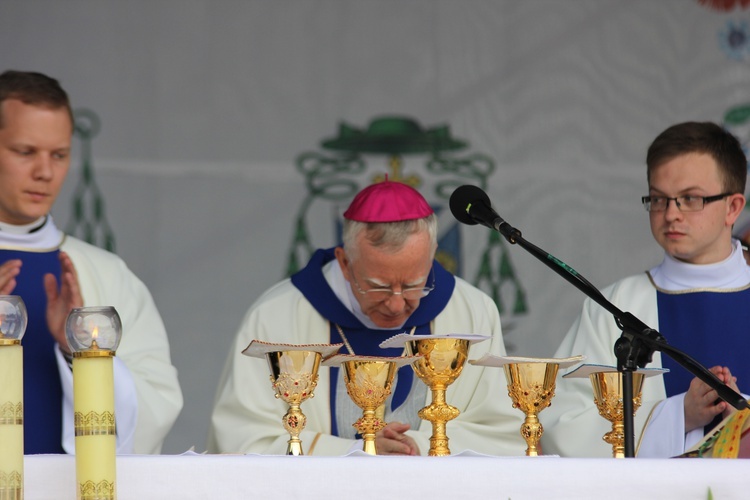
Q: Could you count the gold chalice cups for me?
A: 5